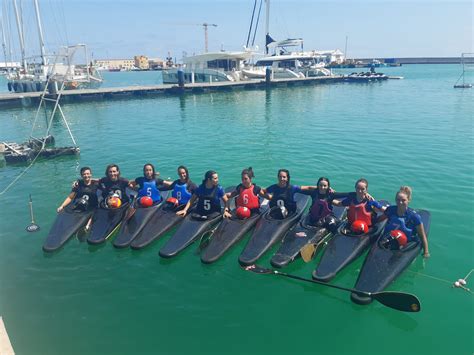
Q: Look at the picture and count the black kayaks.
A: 10